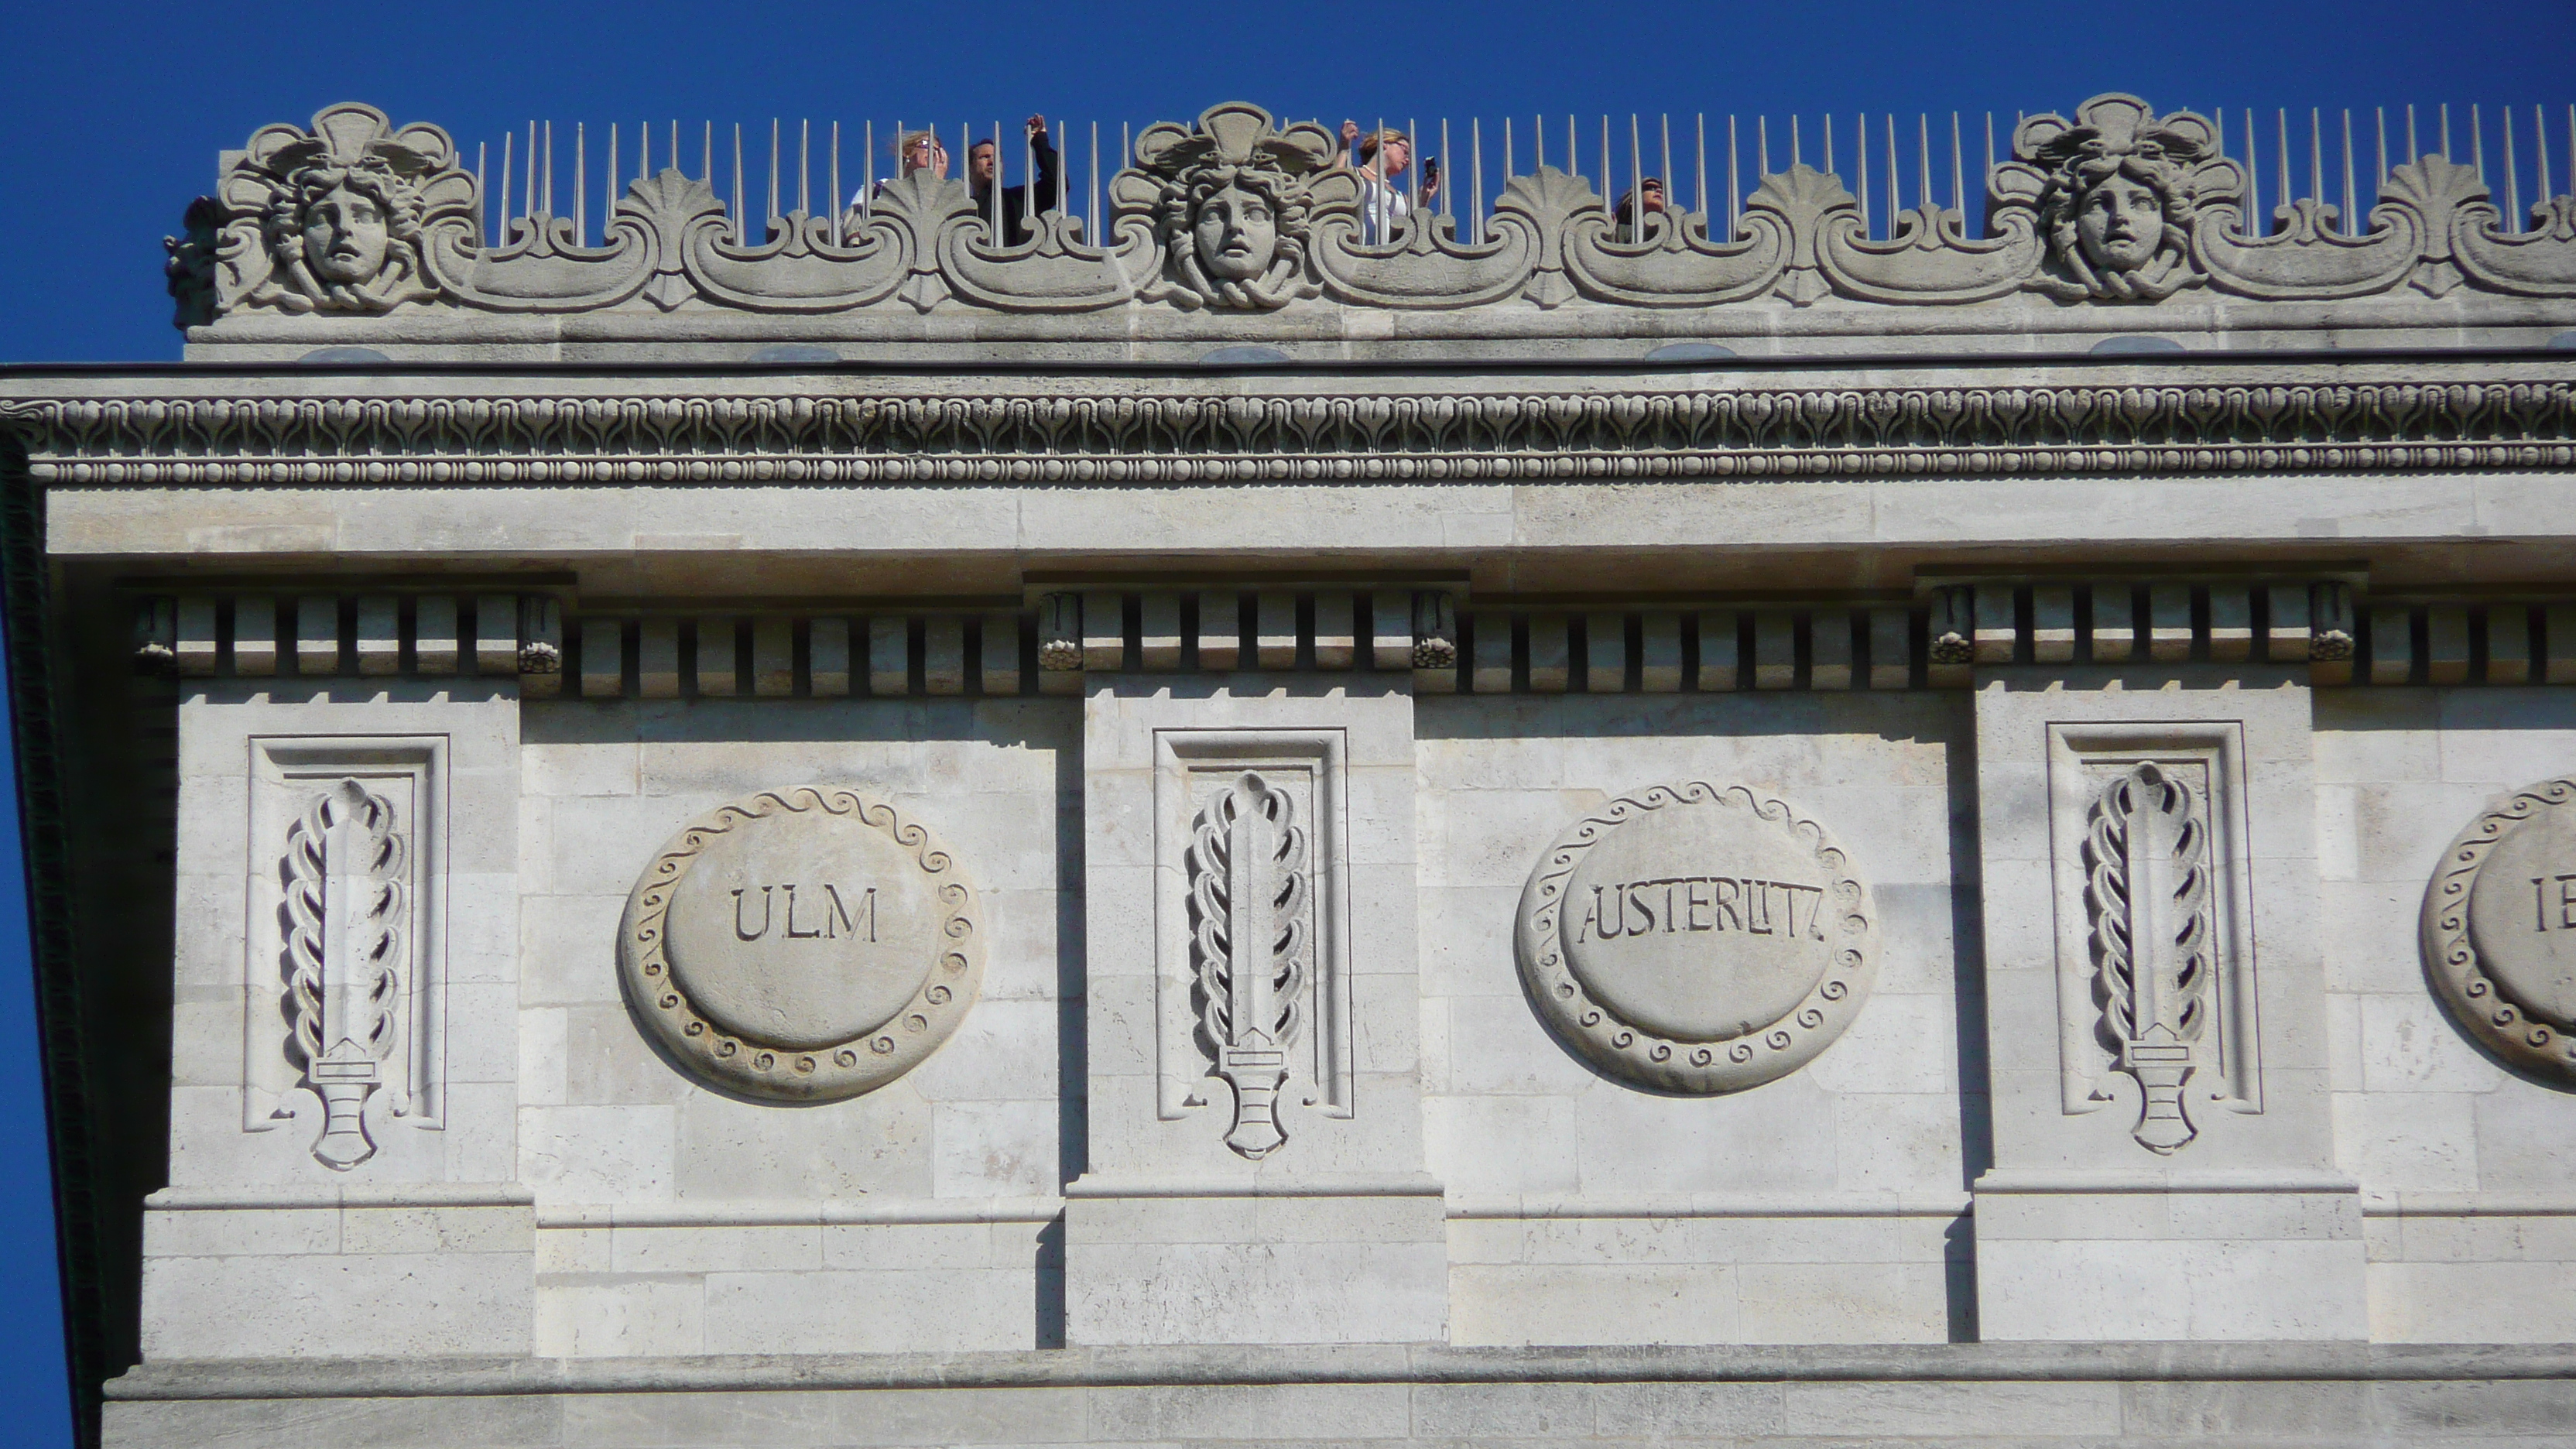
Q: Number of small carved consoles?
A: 6